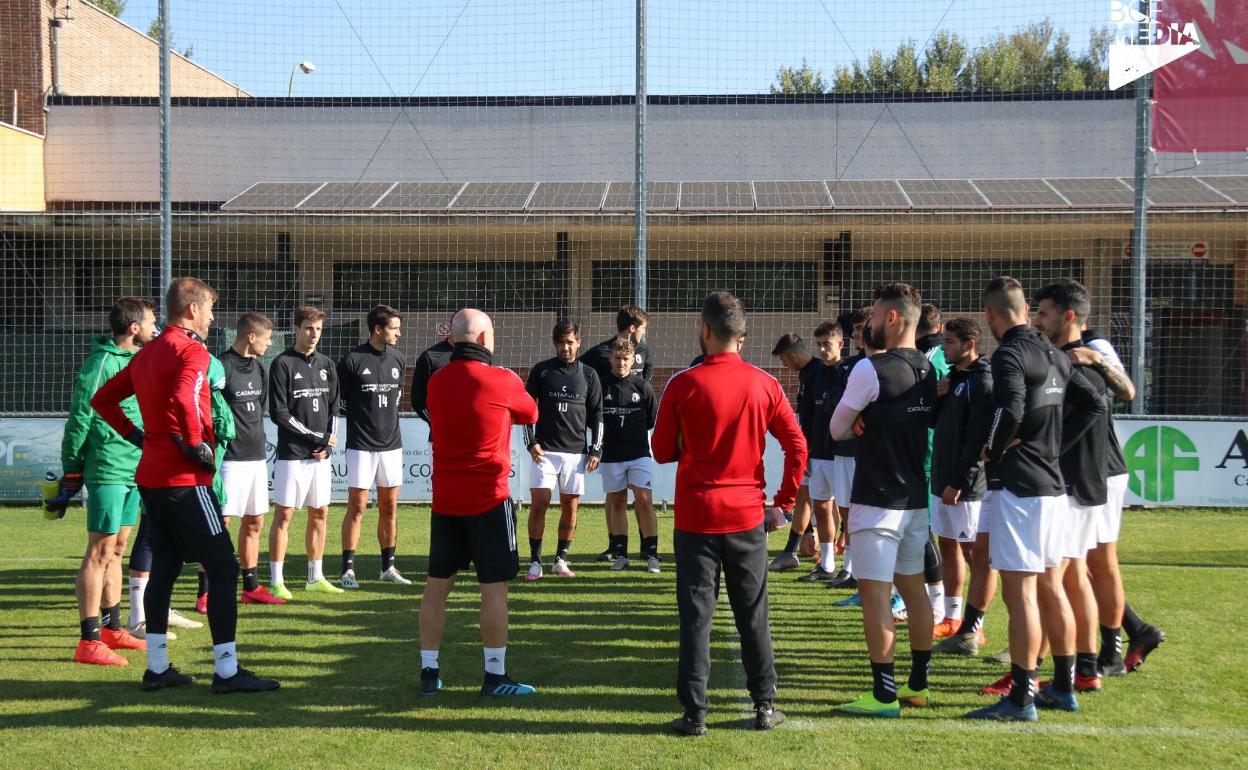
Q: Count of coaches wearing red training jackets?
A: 3